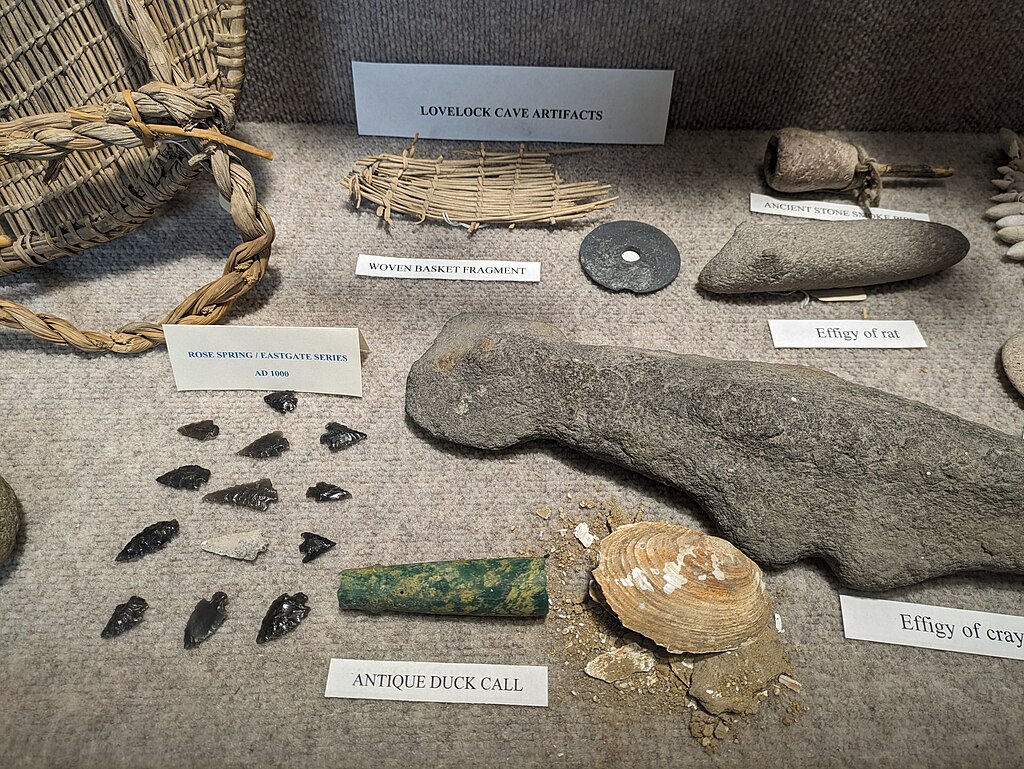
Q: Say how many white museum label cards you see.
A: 7